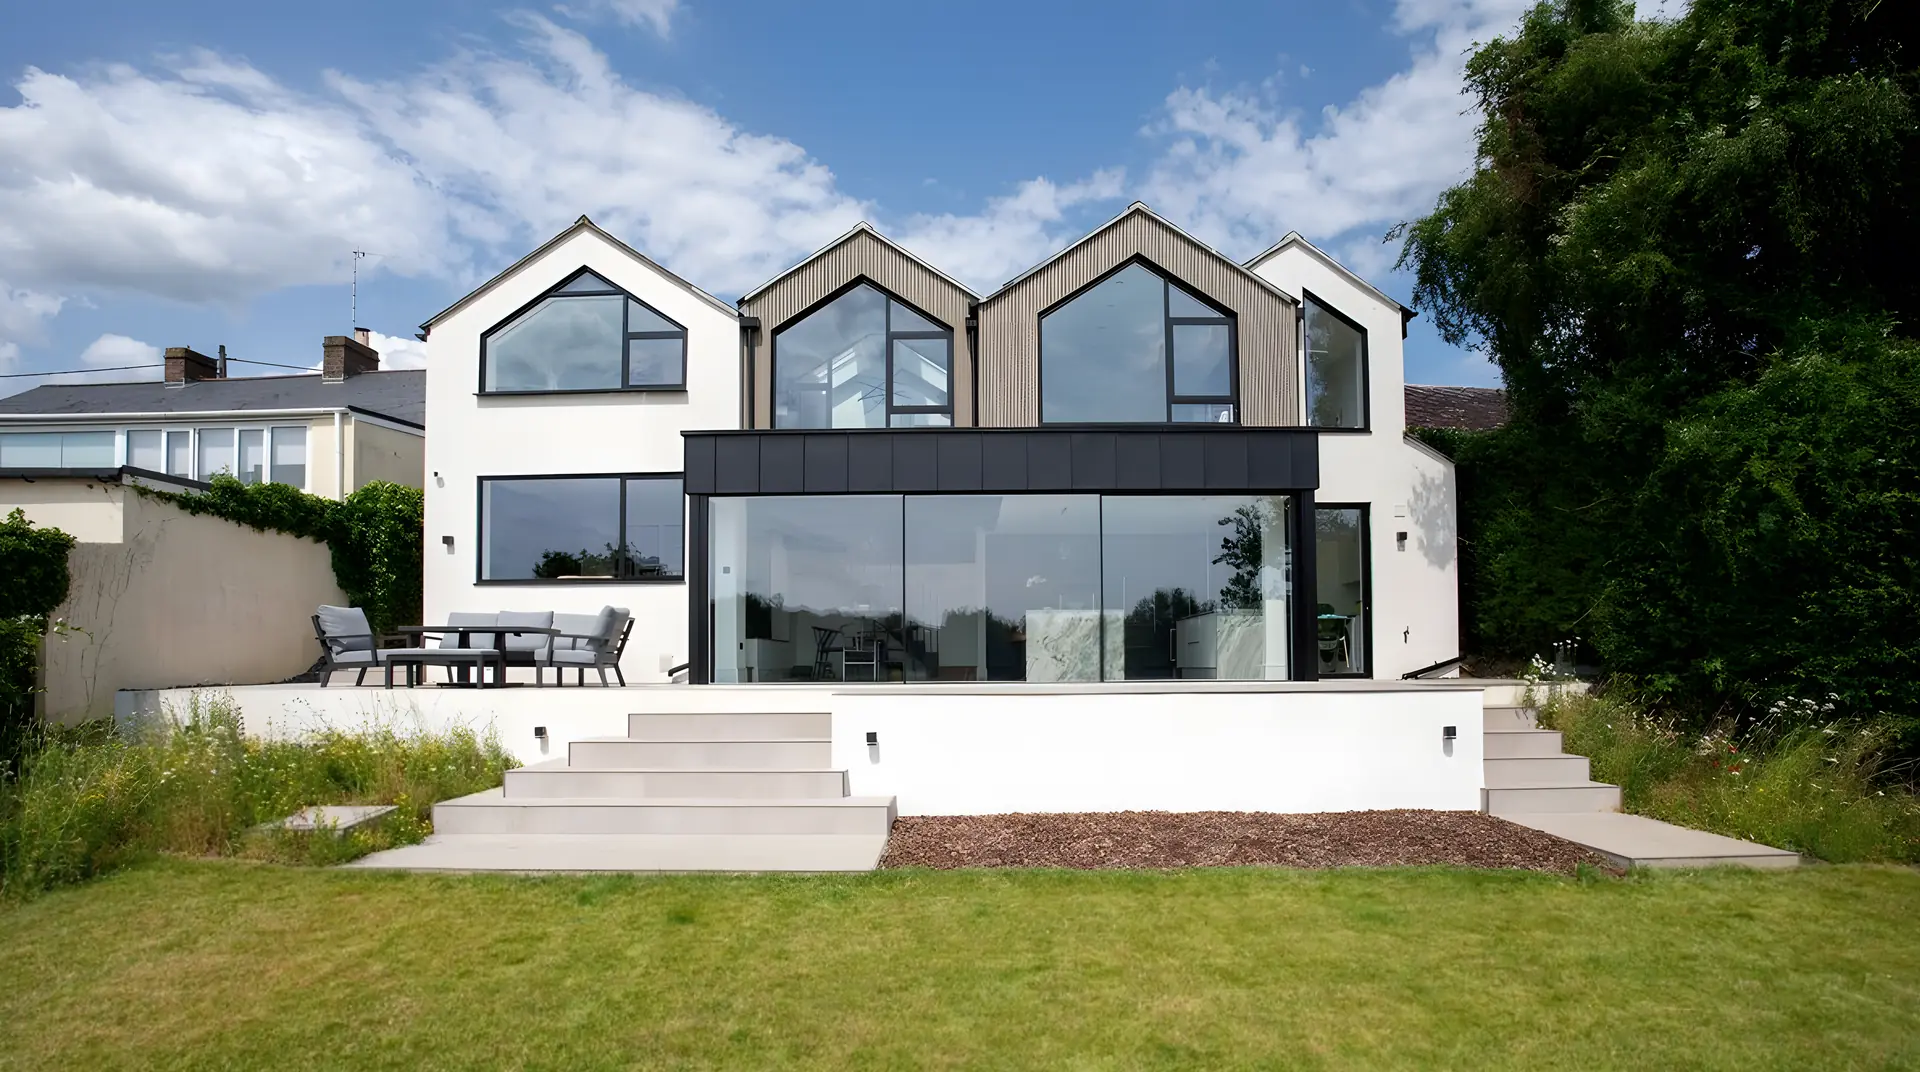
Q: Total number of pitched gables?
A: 4